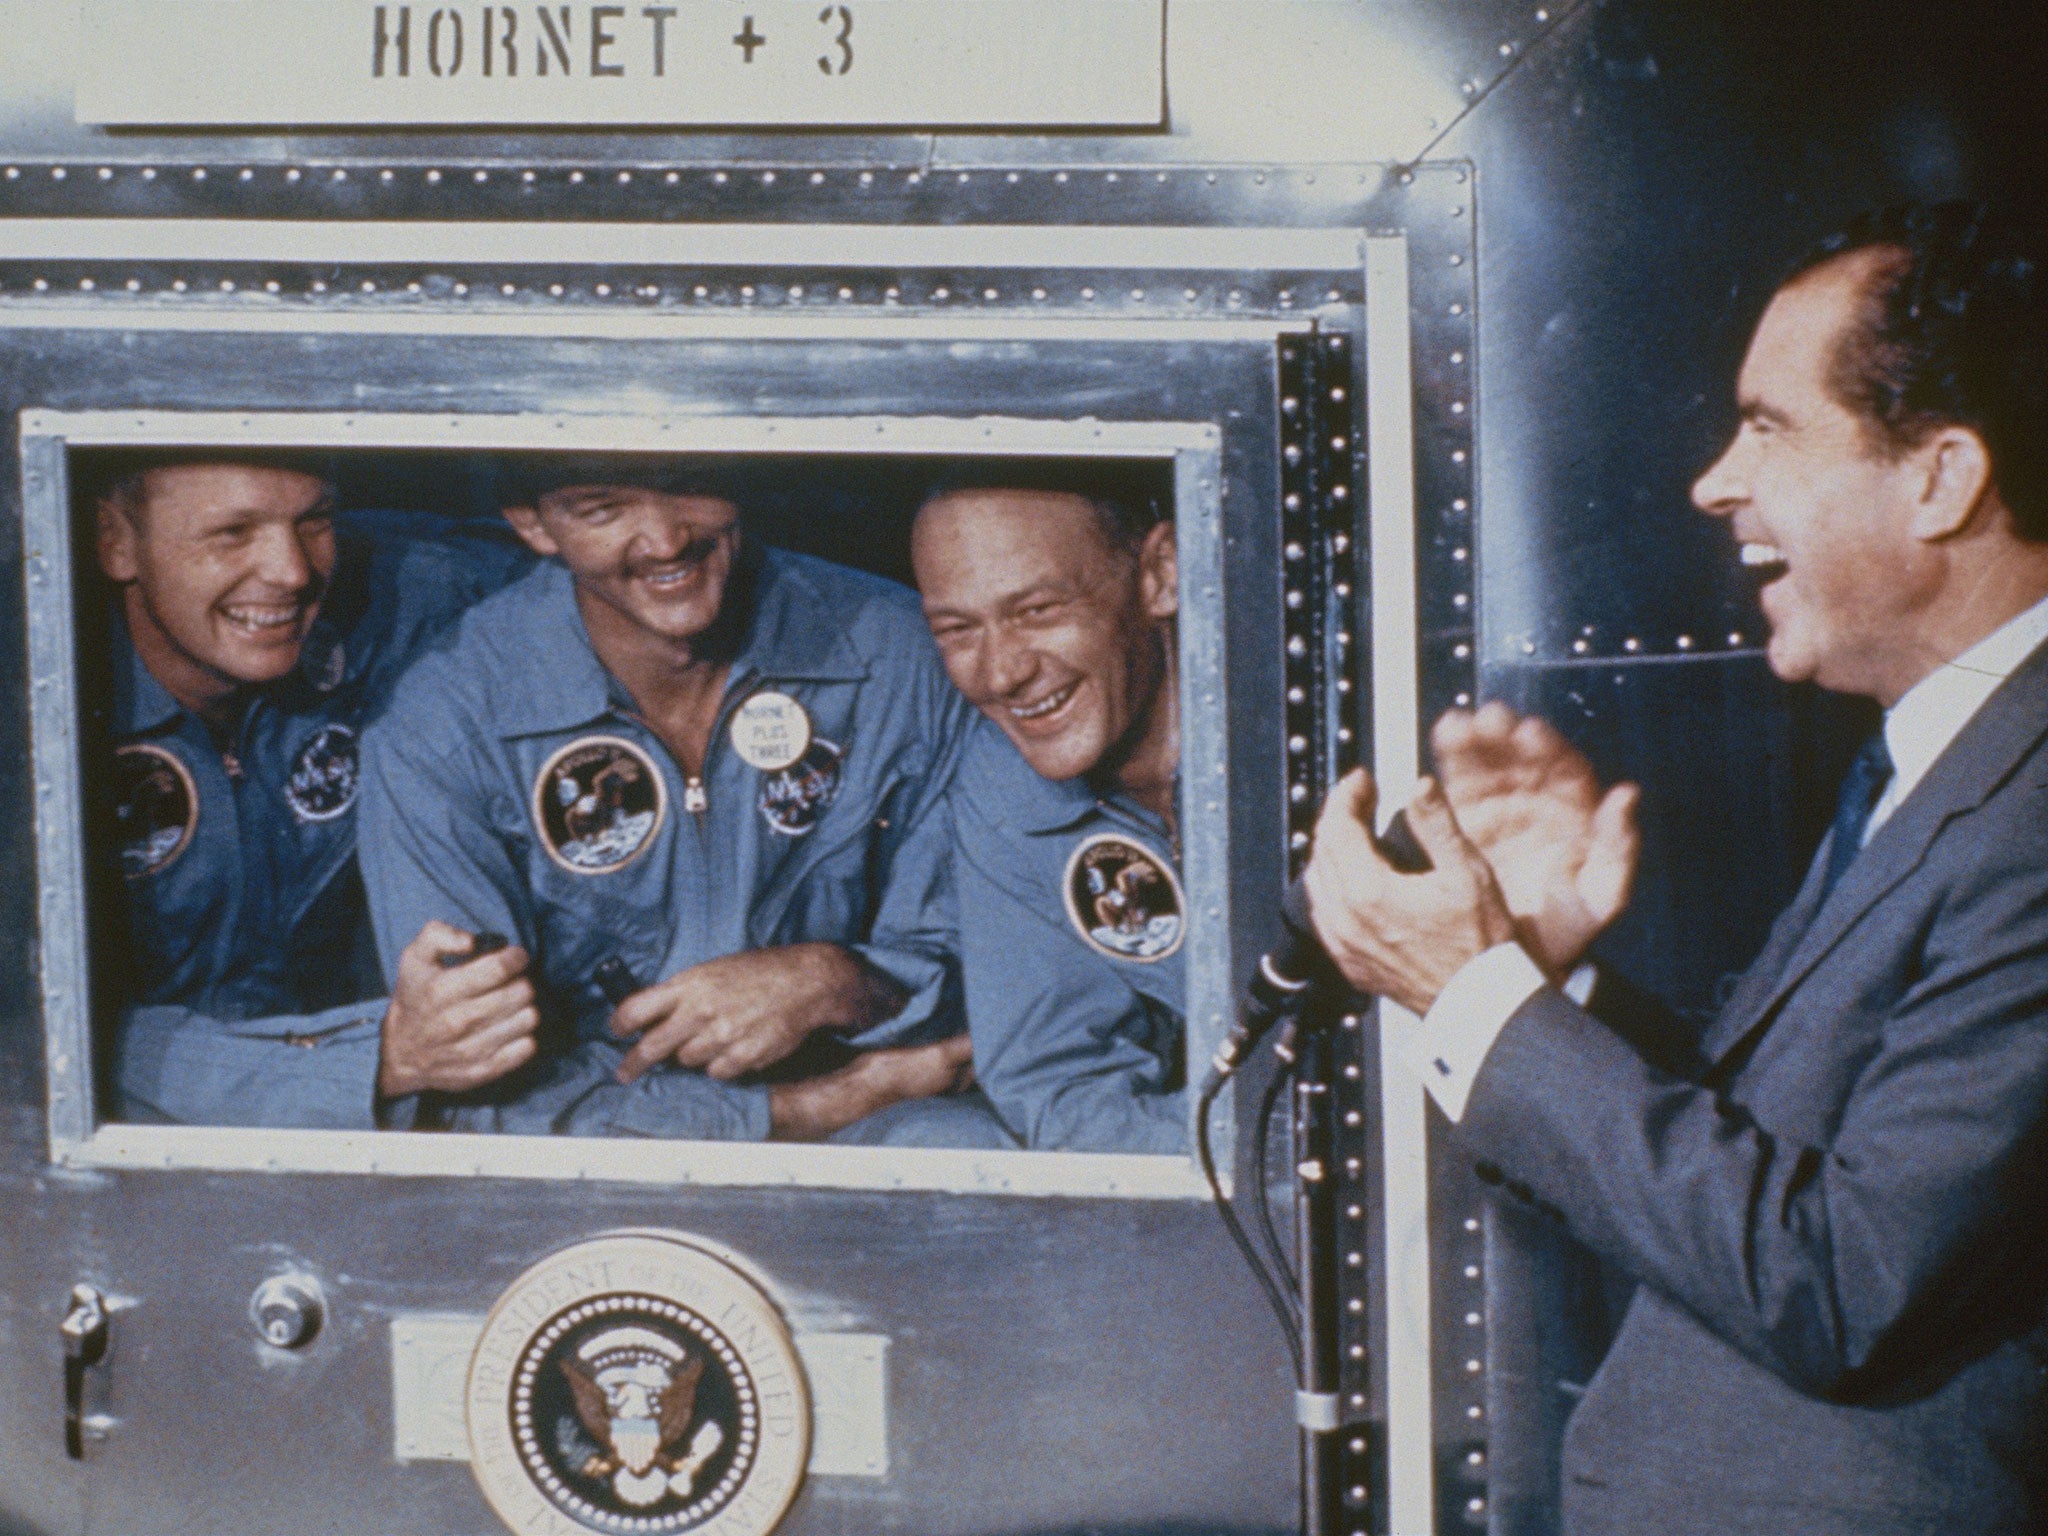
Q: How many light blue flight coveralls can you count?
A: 3